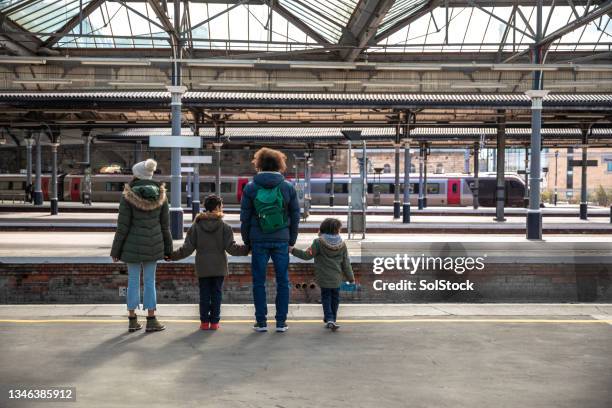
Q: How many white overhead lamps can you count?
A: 14